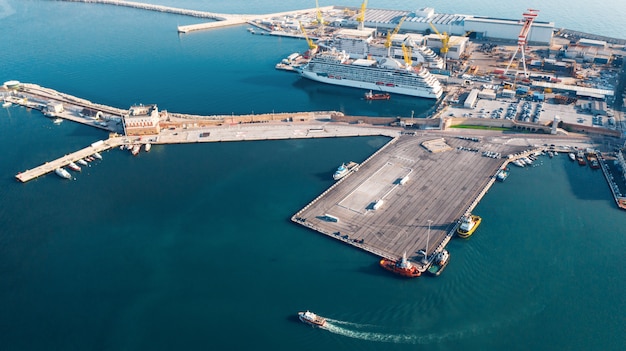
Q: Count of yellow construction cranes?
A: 6